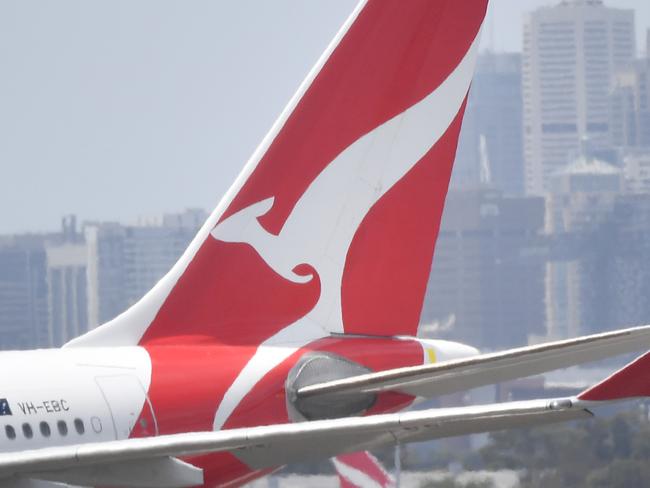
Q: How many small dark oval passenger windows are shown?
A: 5